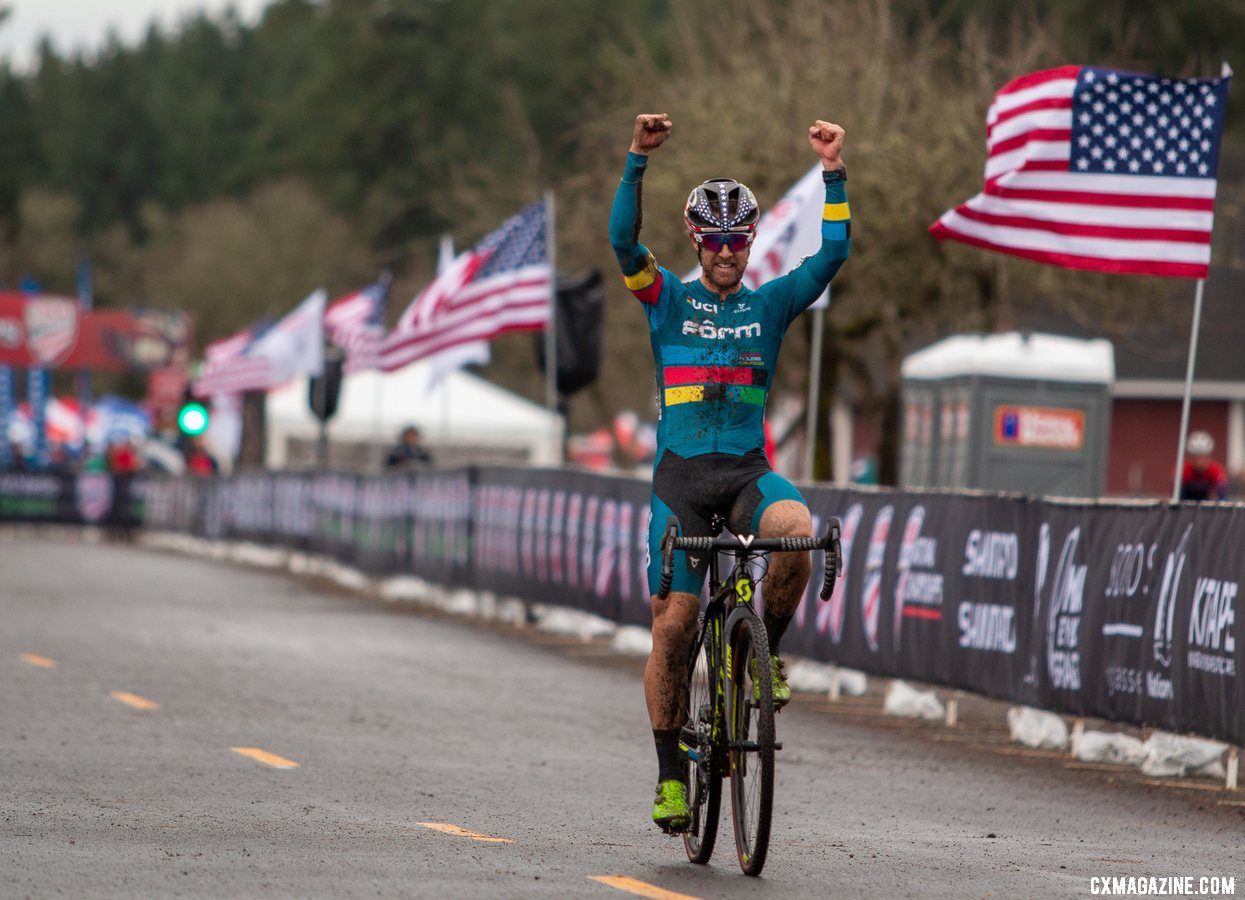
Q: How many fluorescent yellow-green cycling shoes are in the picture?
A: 2